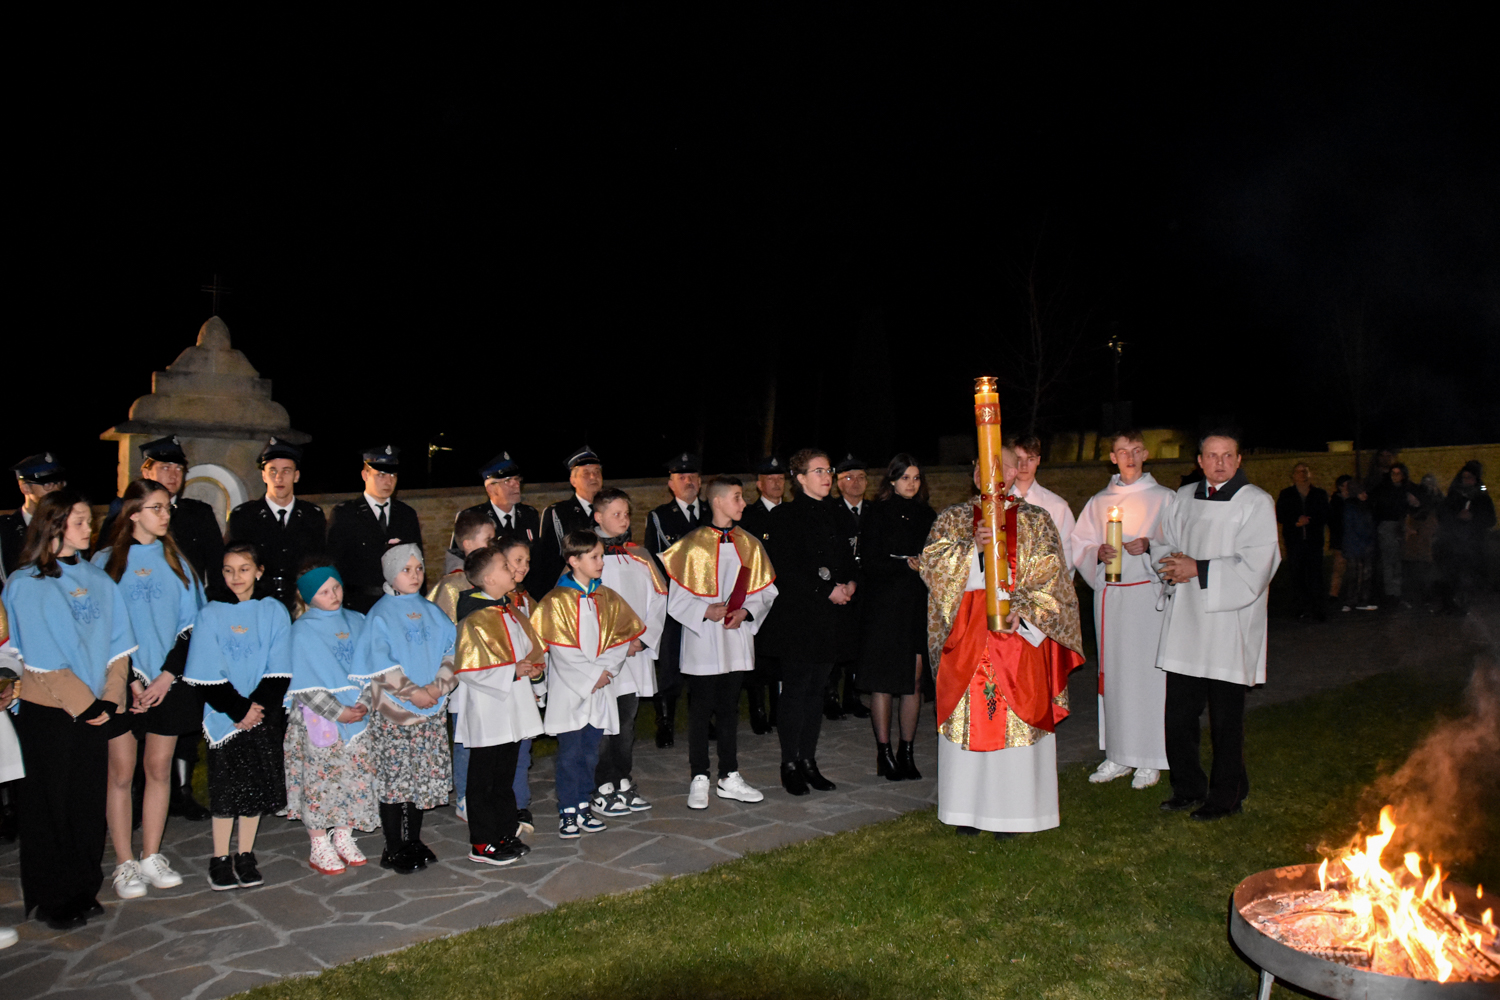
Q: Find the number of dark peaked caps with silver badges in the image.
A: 9